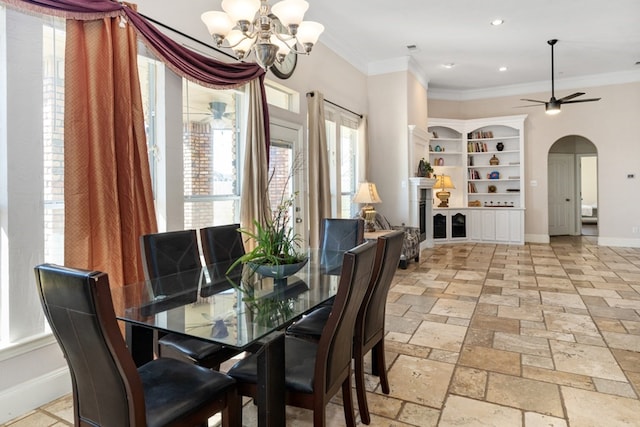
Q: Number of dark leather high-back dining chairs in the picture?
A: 6